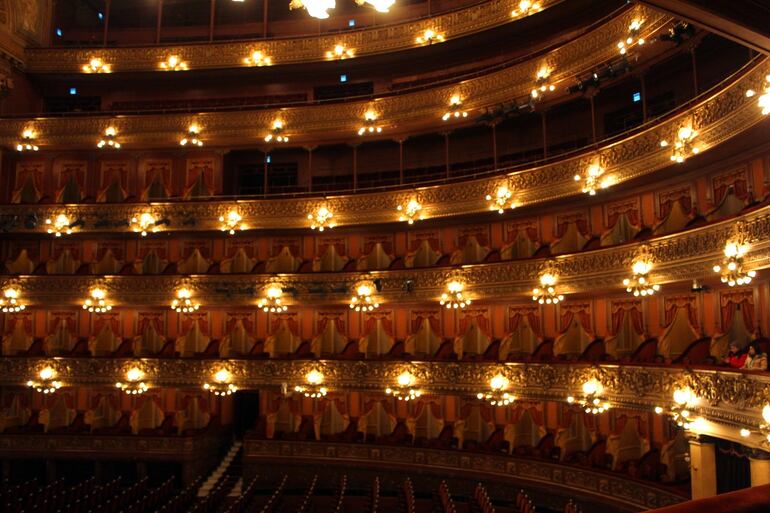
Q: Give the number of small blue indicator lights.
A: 7